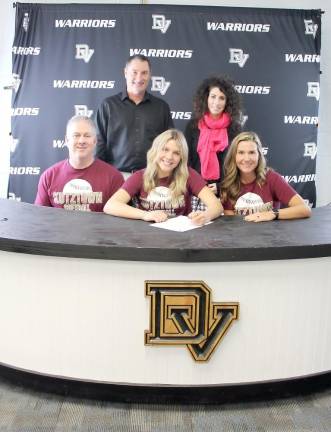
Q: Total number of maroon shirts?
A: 3